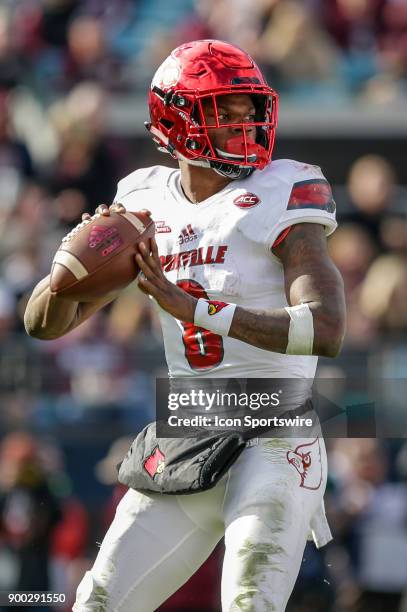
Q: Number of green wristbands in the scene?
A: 0